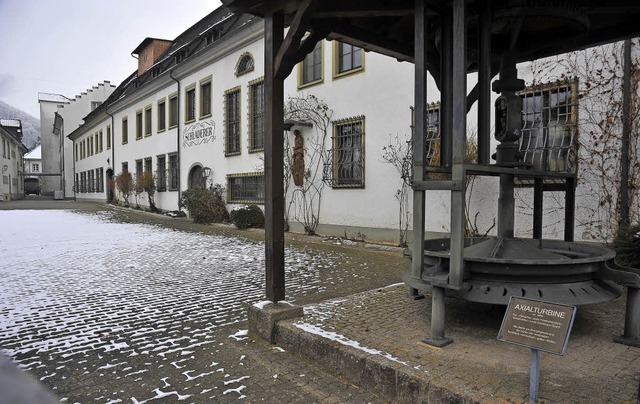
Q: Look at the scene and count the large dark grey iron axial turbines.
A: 1